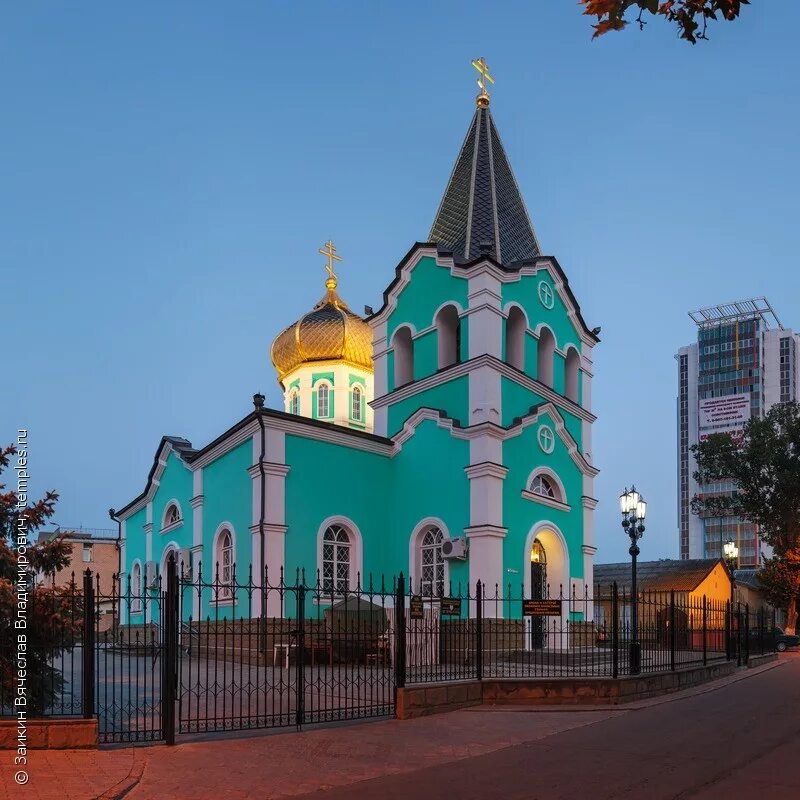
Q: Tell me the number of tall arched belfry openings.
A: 5